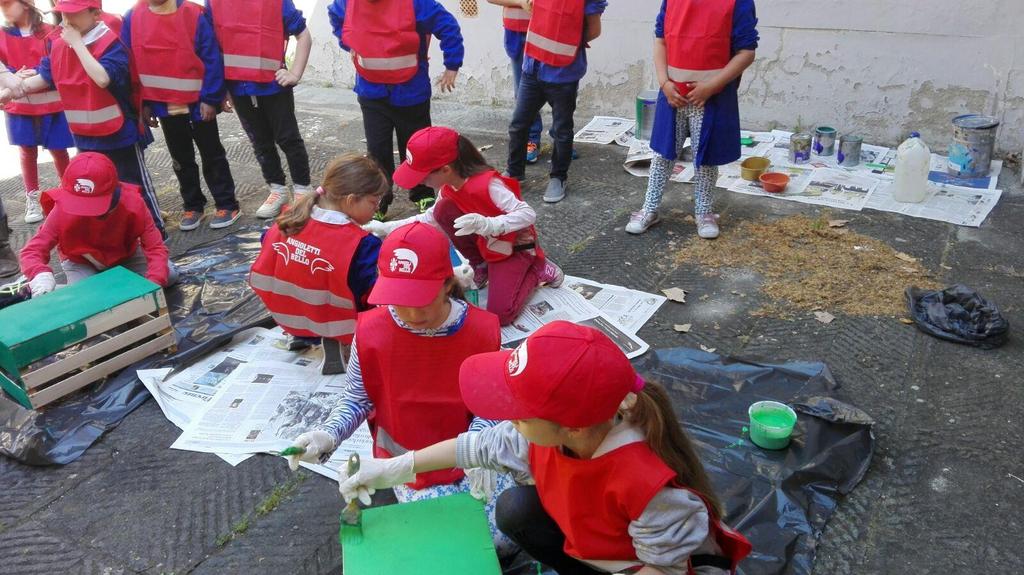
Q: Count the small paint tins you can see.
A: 3